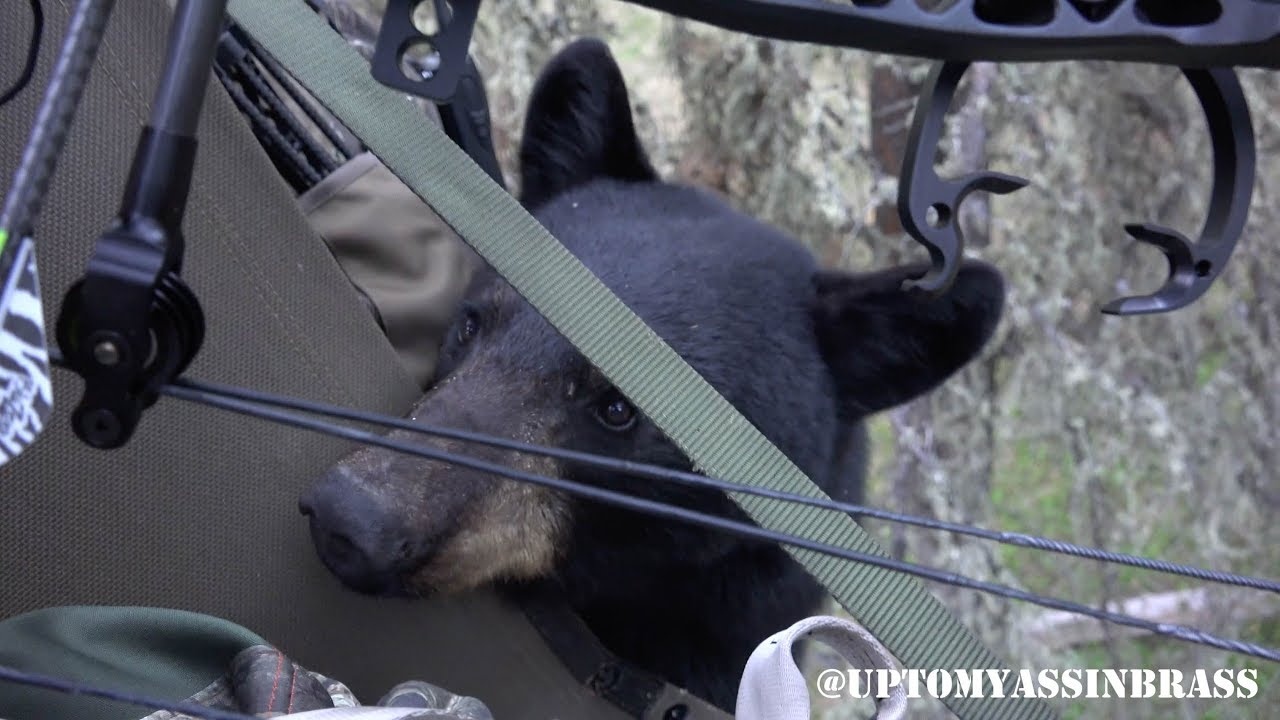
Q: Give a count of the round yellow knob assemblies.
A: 0